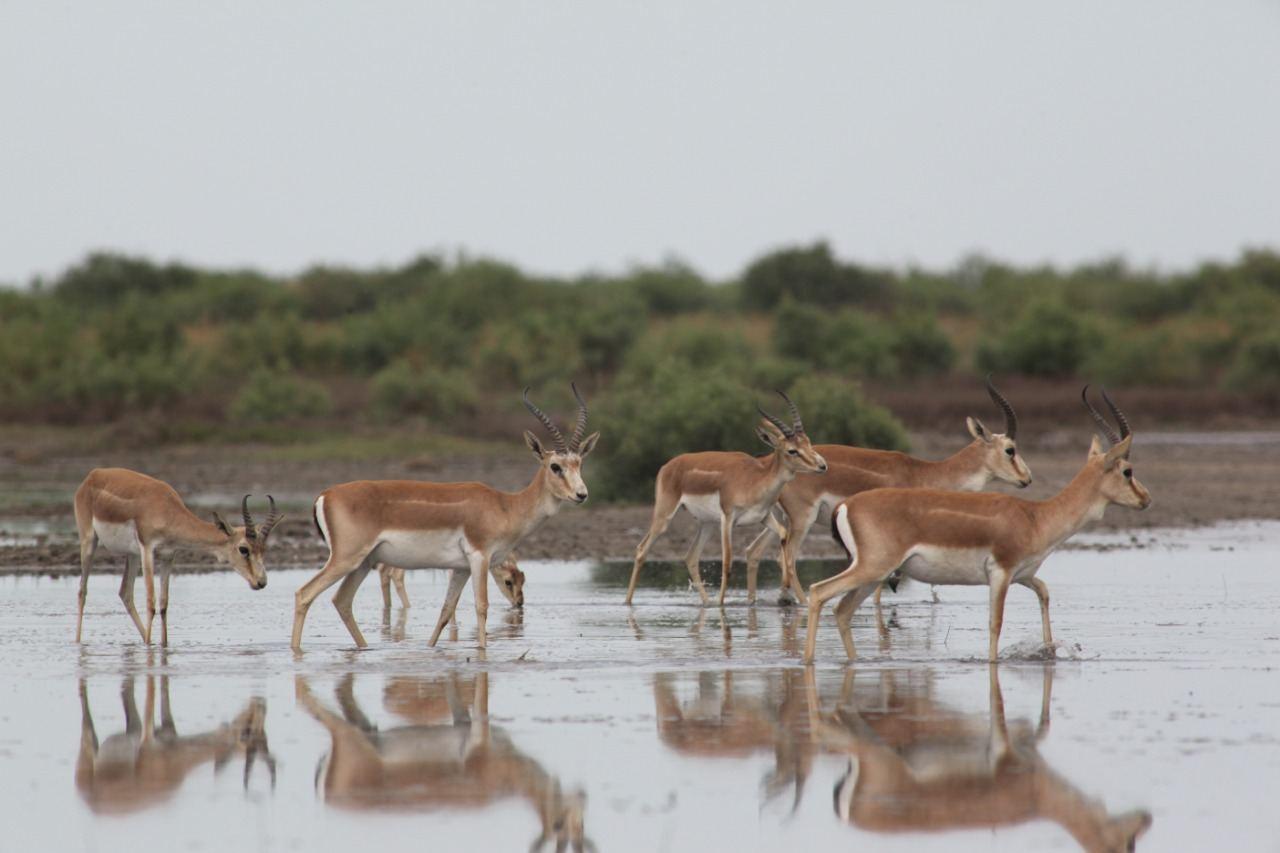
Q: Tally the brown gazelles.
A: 6